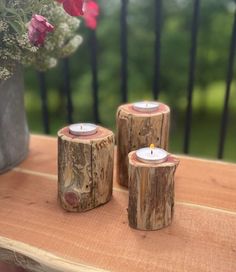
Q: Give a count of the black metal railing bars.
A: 7